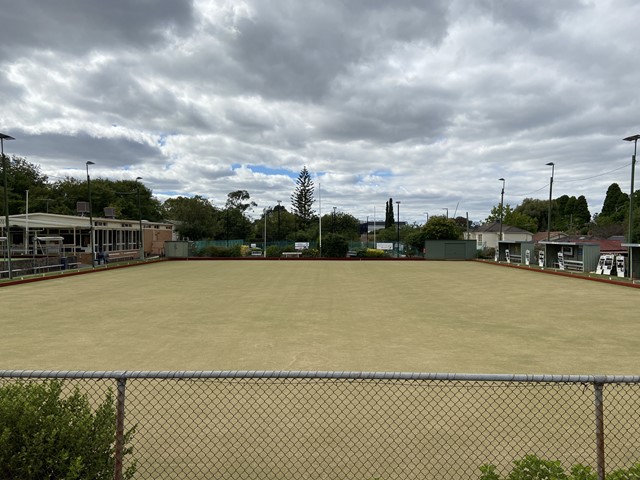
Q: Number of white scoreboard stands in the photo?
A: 8